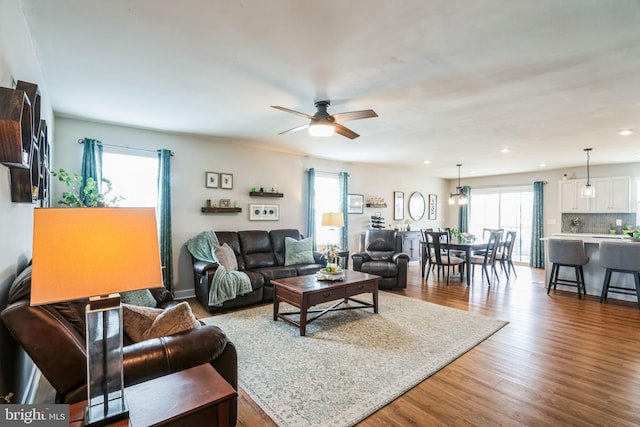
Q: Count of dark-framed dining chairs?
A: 6